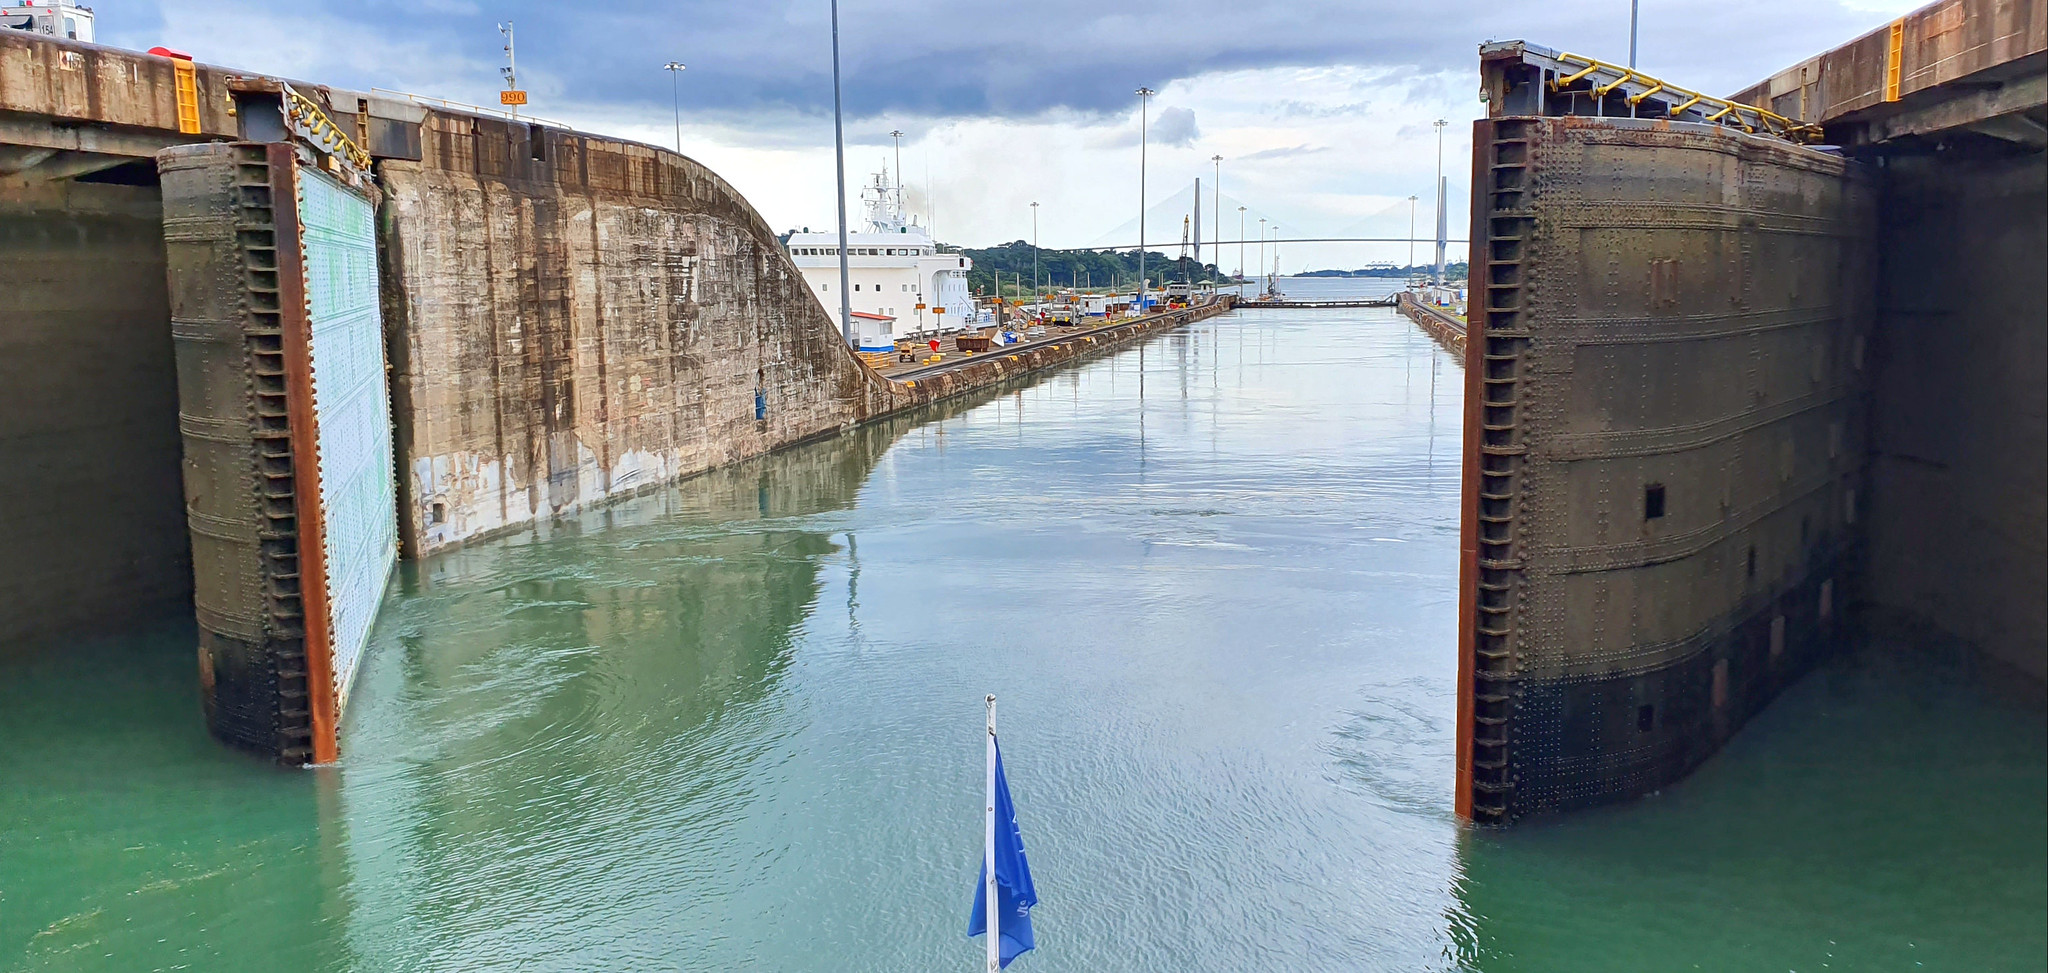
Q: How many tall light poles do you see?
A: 12